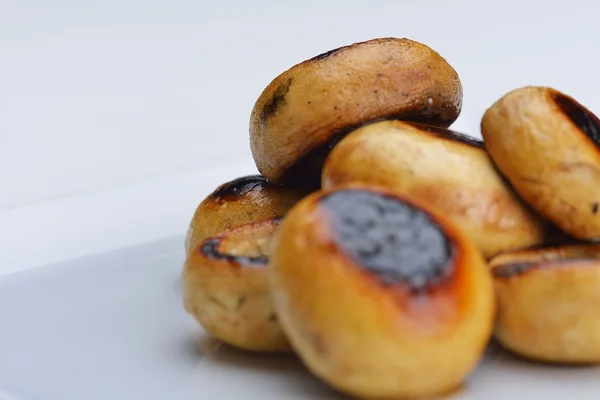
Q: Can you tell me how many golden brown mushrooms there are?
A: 7